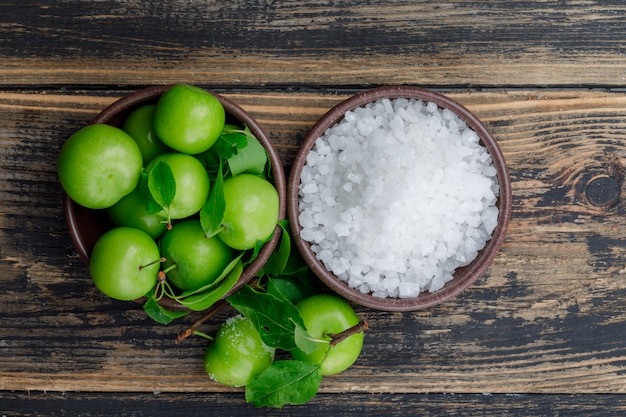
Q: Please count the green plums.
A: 10